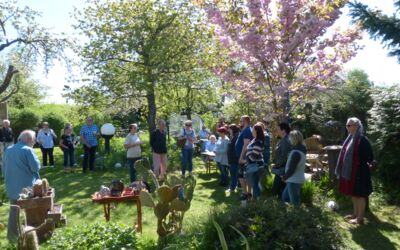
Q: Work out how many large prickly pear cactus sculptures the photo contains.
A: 1